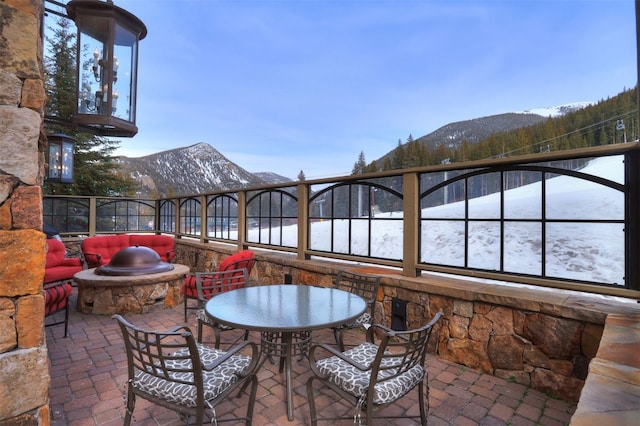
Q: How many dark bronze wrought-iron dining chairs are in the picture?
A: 4